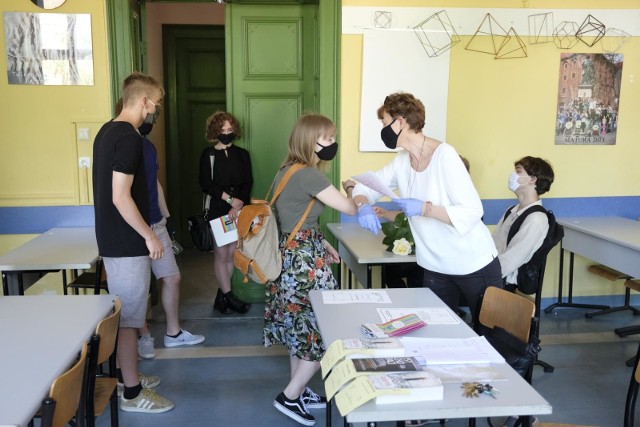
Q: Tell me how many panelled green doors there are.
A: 2